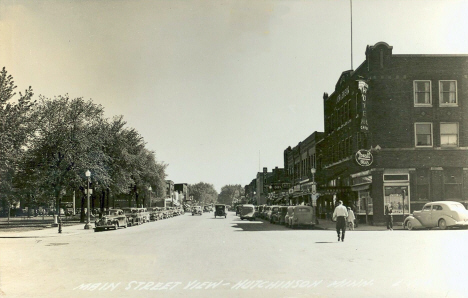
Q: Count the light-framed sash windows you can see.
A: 4